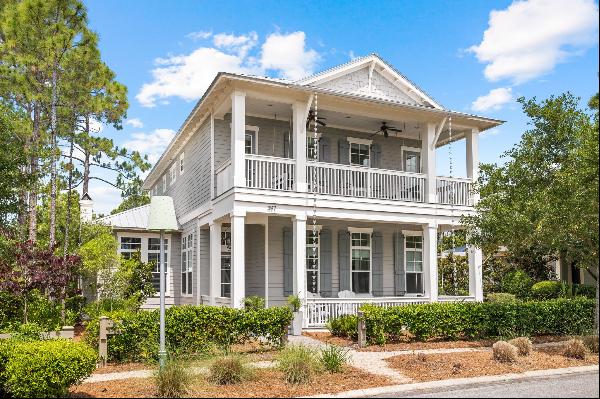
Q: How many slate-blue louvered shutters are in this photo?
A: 9